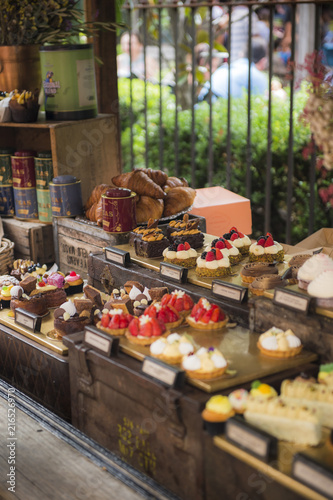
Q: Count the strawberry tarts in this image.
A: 5